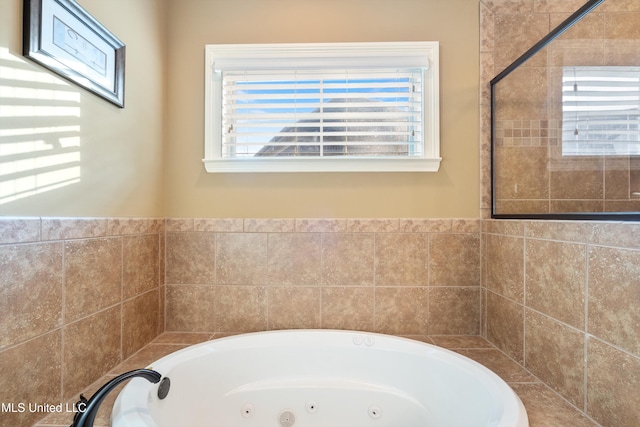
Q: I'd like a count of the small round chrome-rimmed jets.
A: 3